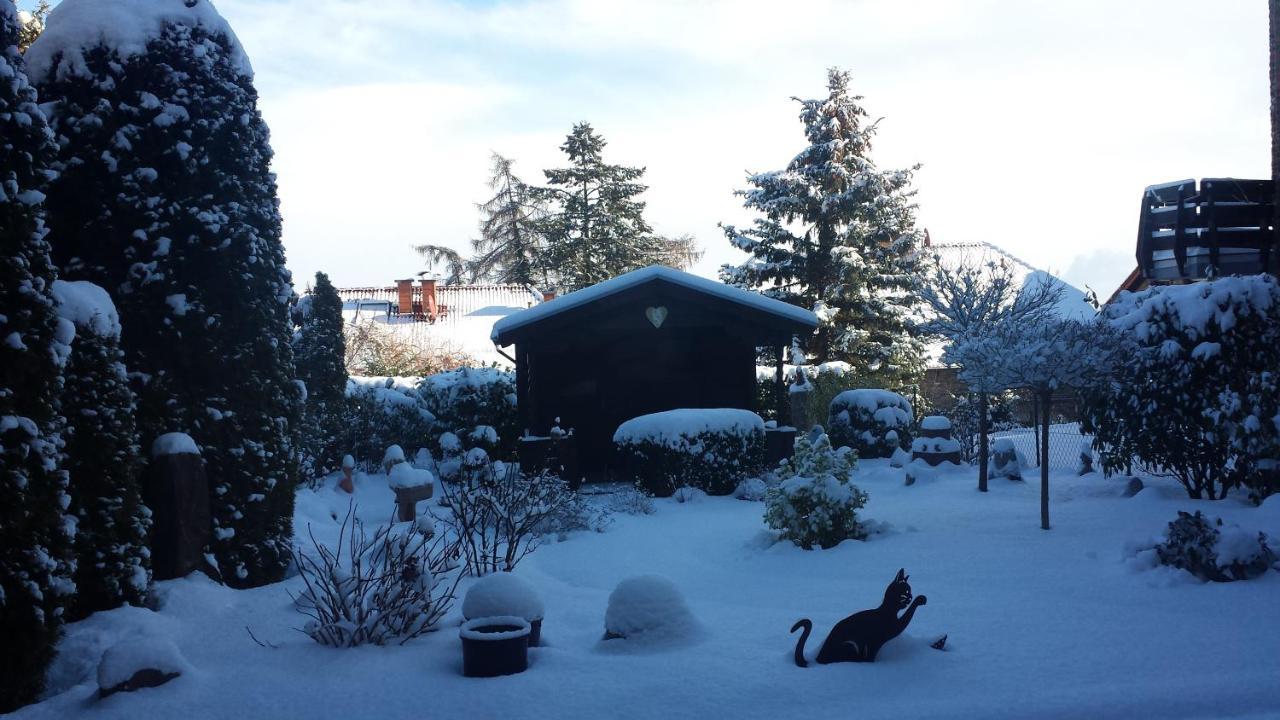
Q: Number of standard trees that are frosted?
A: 2